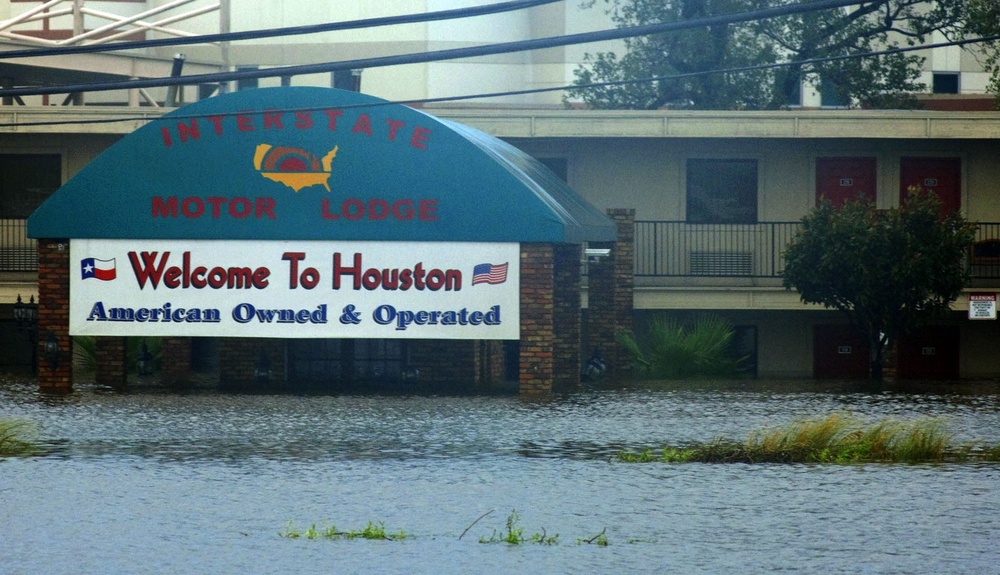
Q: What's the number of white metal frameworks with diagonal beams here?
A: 1